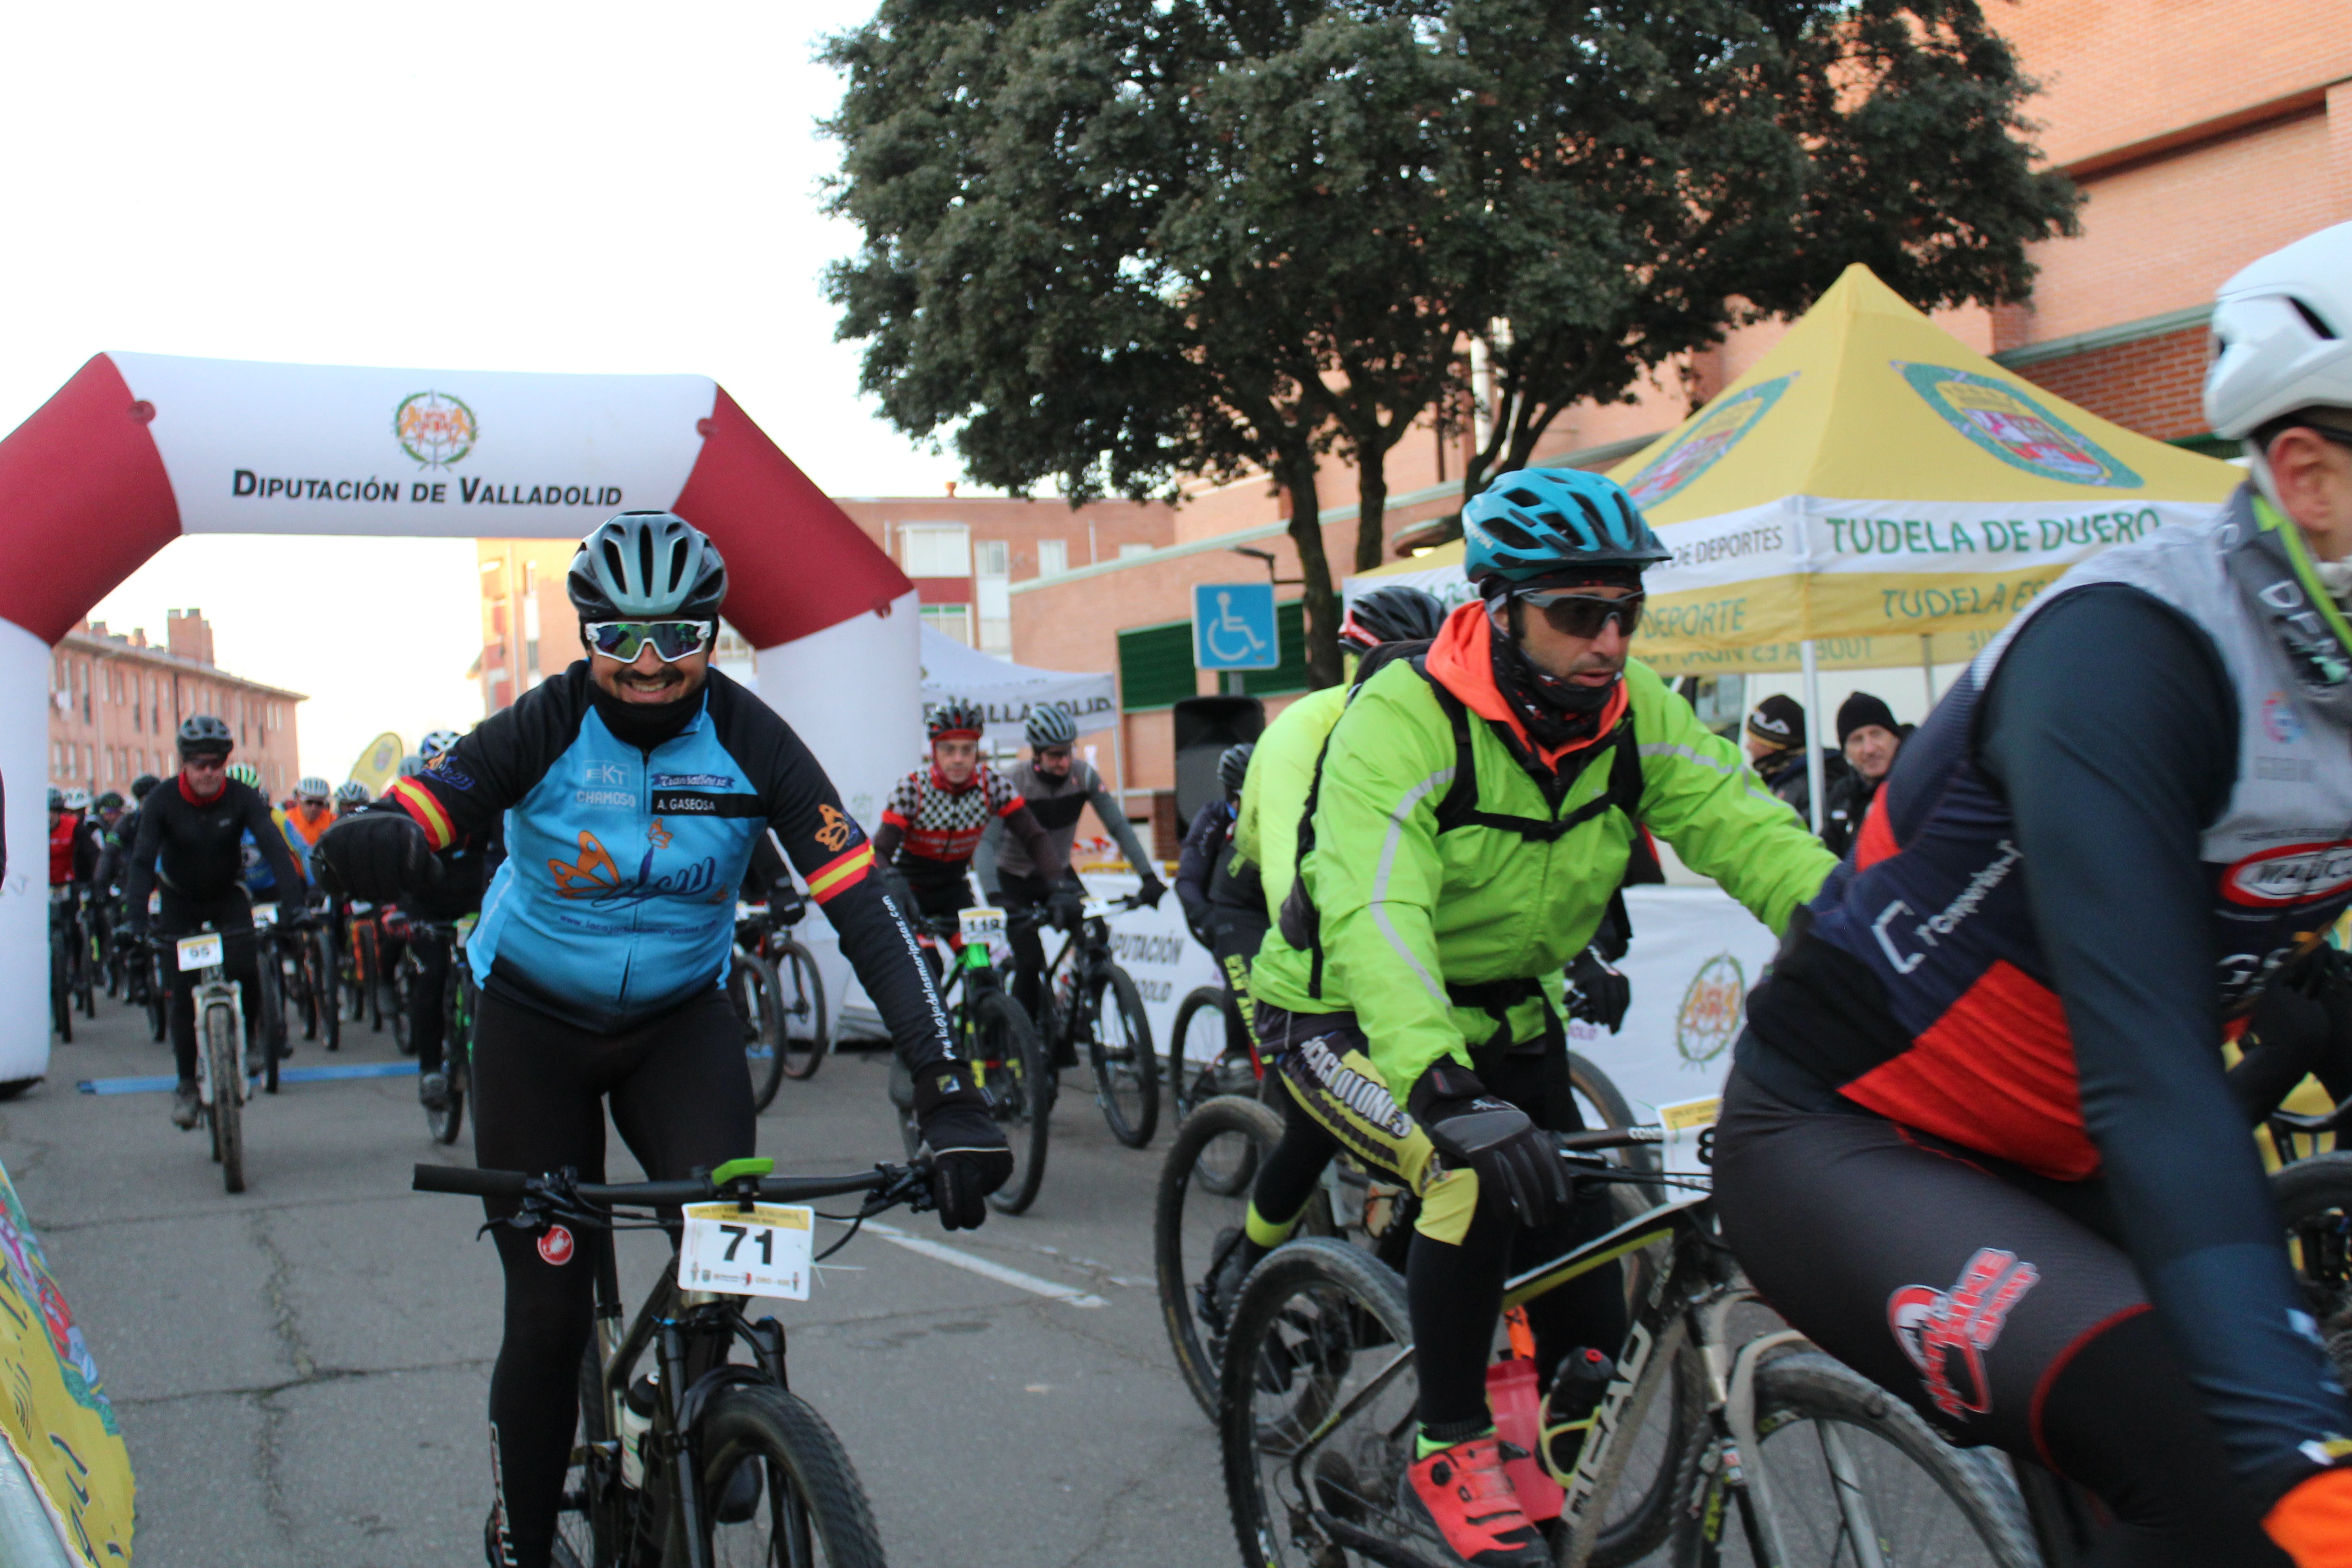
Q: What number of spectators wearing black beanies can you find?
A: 2